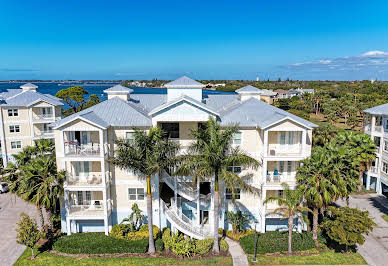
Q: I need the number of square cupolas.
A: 4